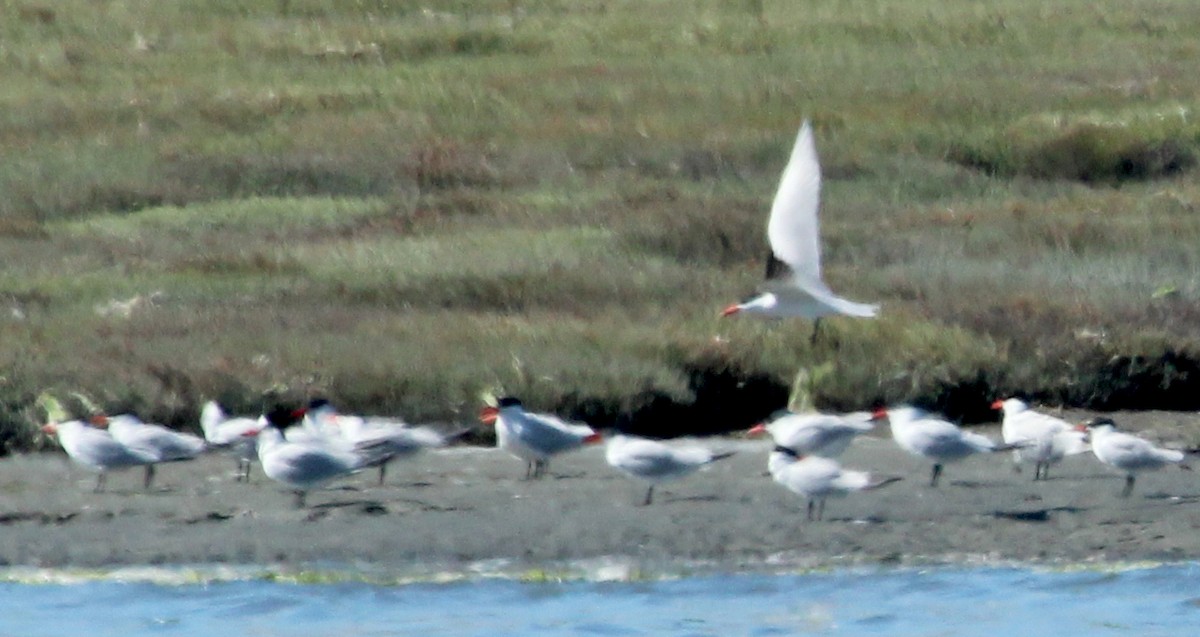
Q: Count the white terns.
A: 14